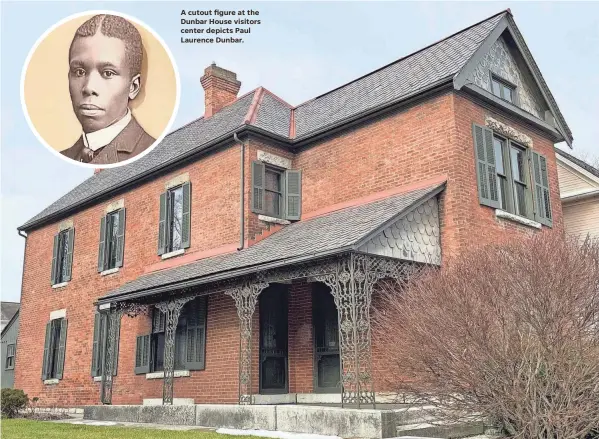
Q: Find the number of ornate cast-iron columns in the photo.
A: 4